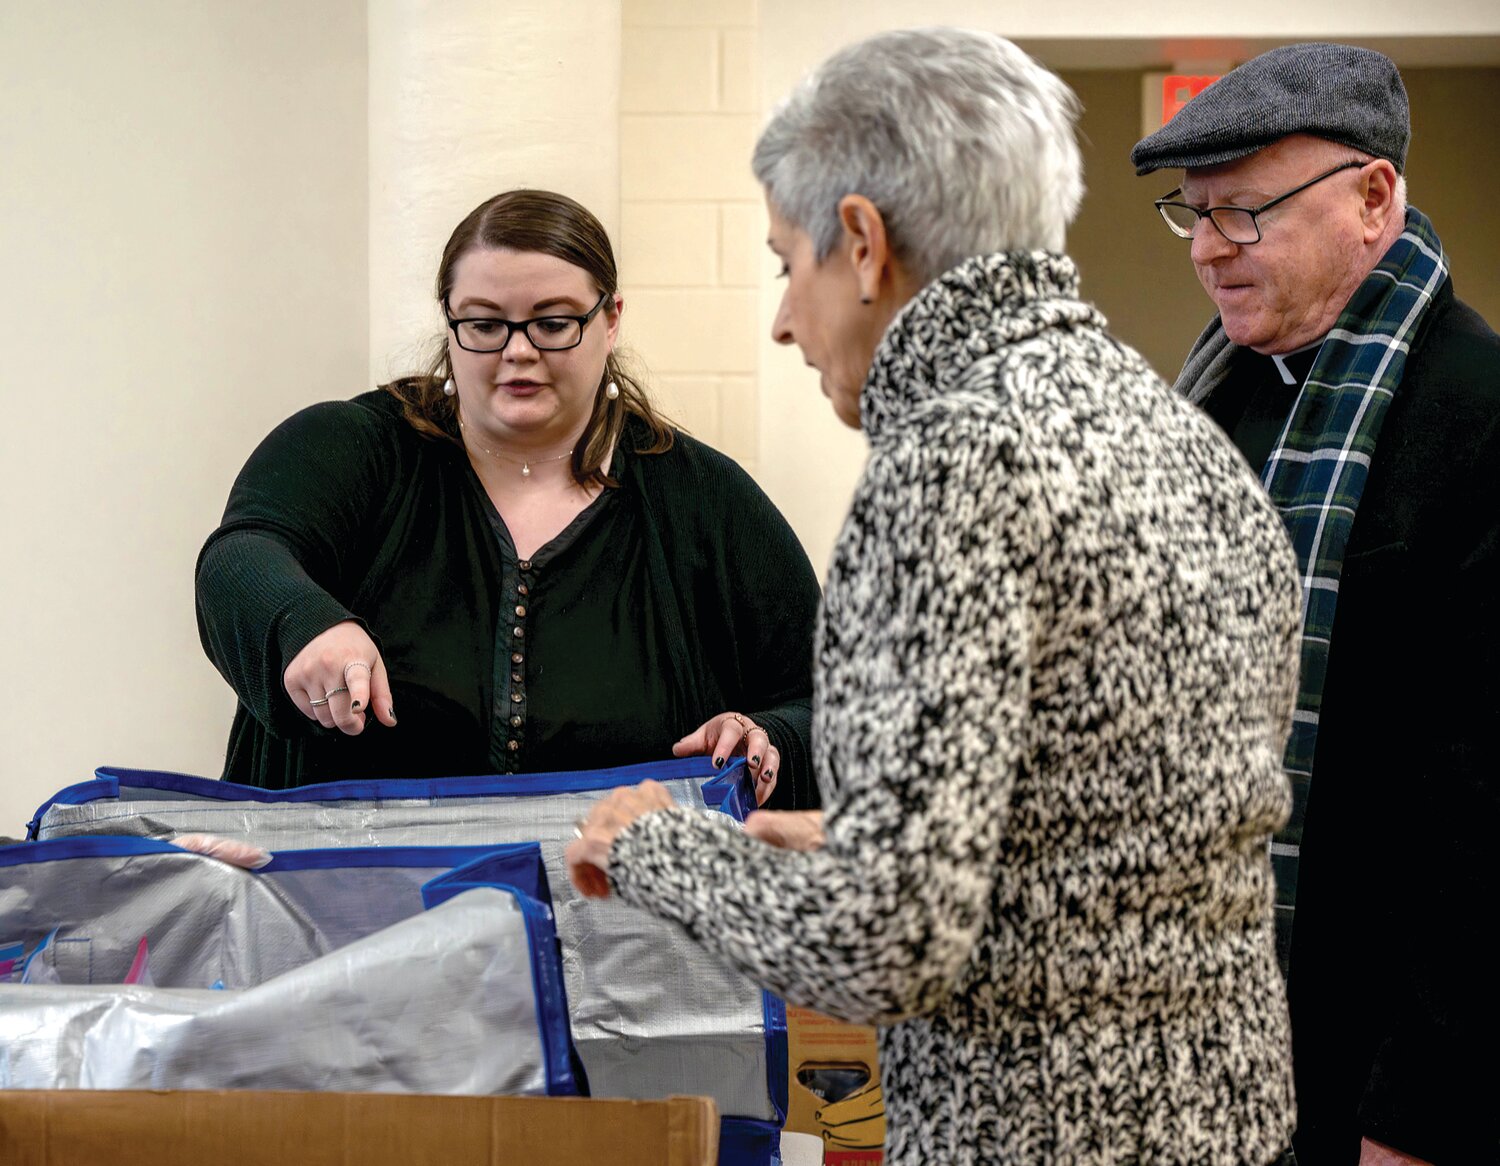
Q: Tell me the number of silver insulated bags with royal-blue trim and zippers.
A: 2